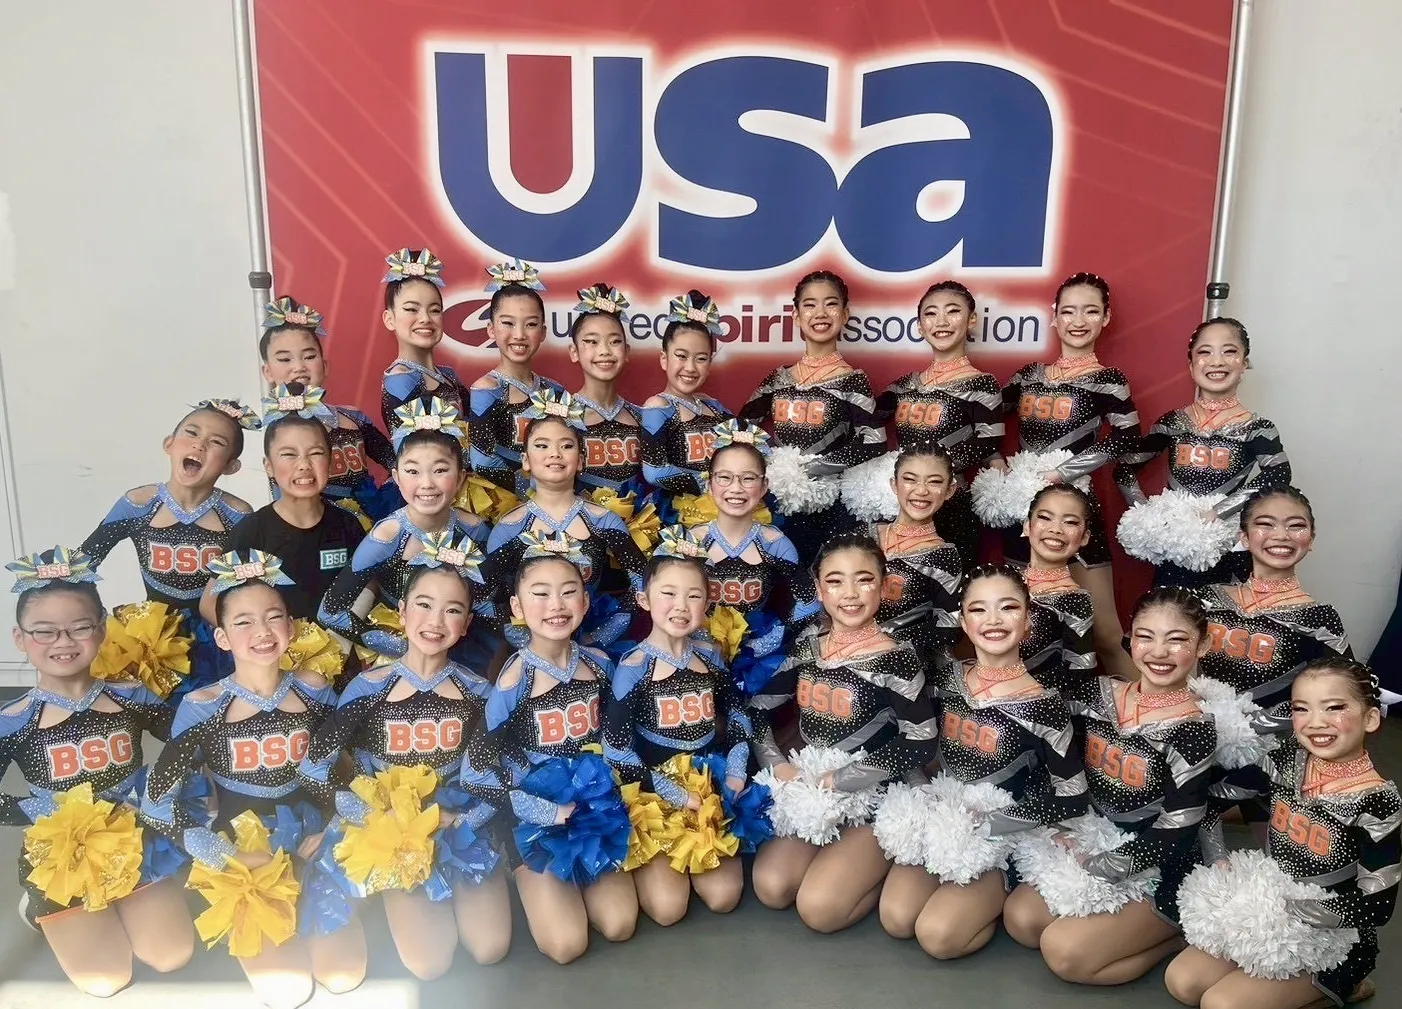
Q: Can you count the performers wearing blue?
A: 14